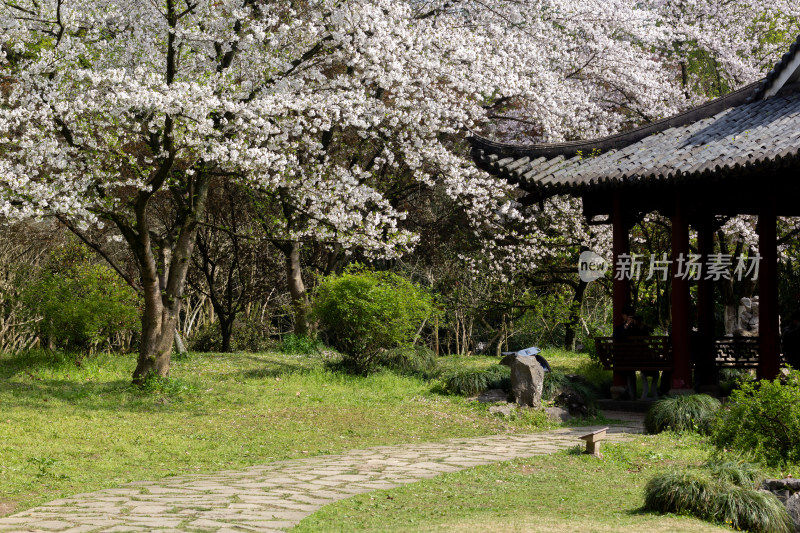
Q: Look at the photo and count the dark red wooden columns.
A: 4